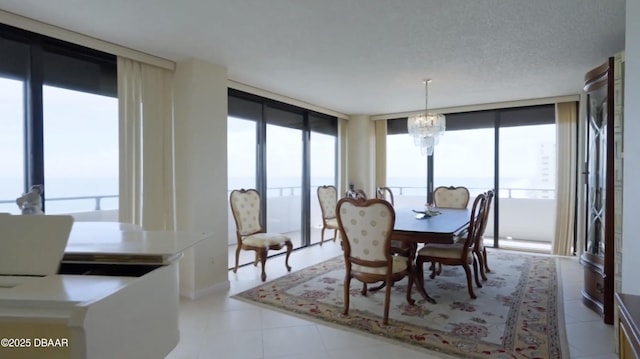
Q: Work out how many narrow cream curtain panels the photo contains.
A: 4